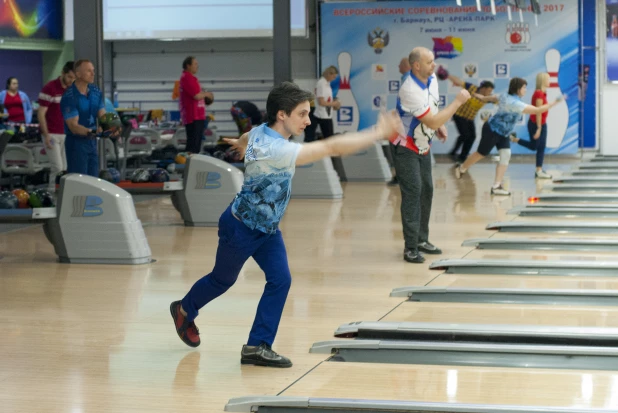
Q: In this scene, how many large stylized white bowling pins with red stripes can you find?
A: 2